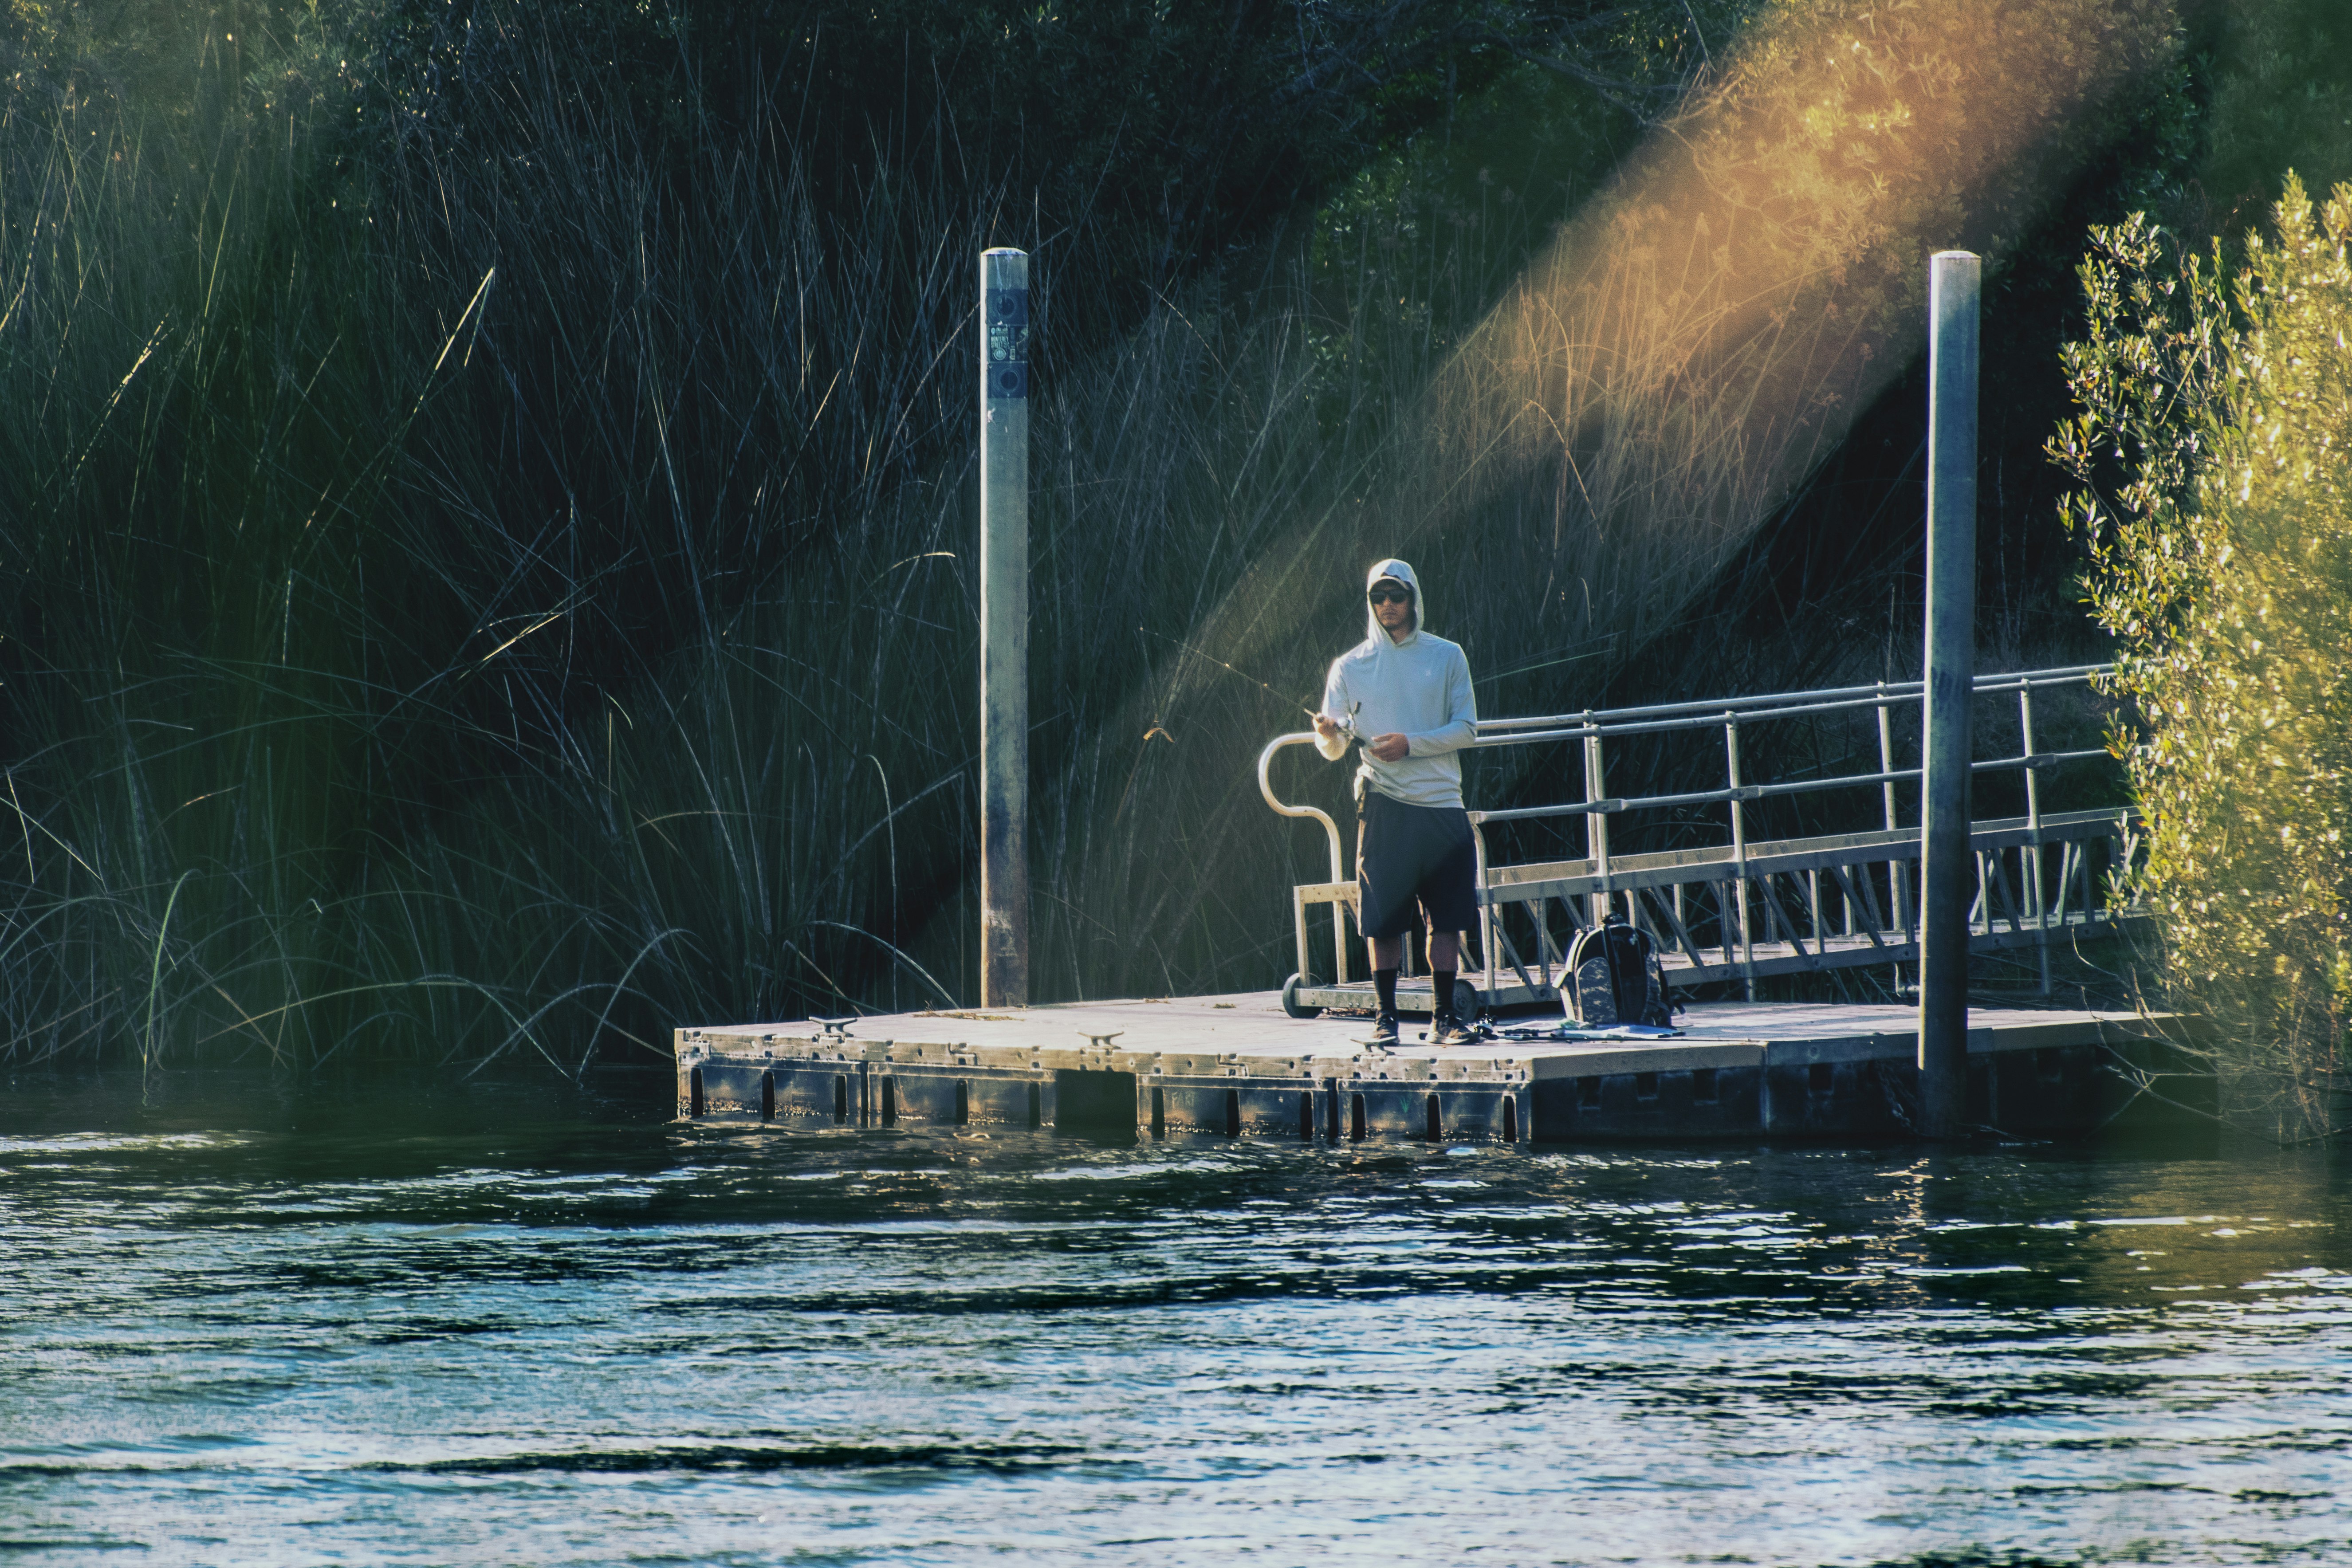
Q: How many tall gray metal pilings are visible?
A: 2